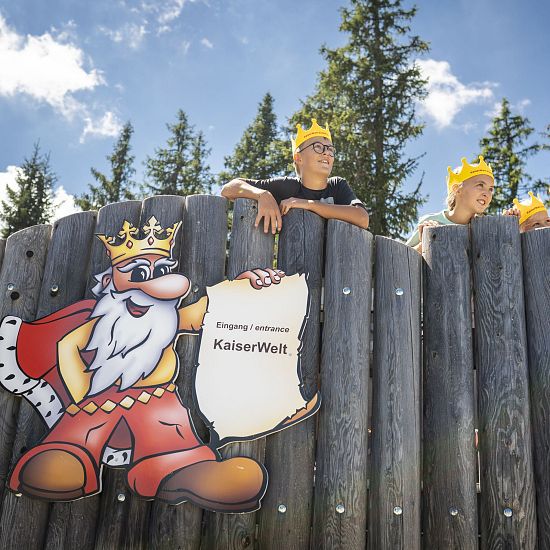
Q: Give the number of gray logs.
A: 13